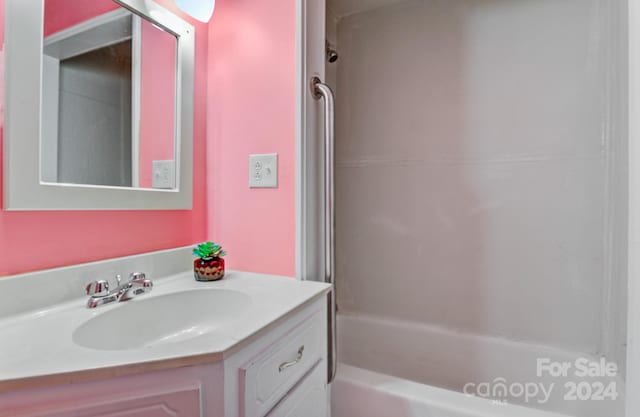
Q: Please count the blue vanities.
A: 0